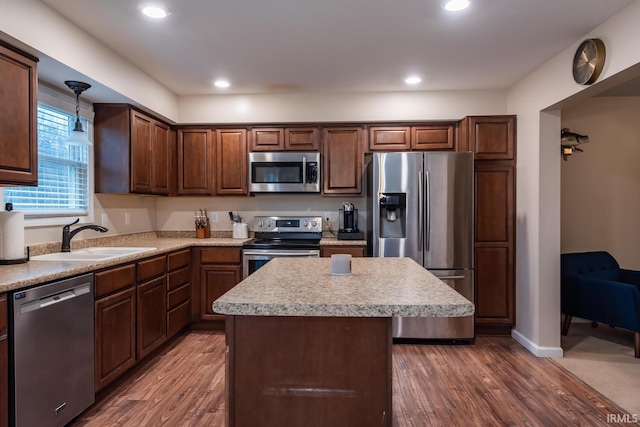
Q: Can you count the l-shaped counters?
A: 1